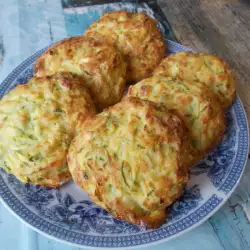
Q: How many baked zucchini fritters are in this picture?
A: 6